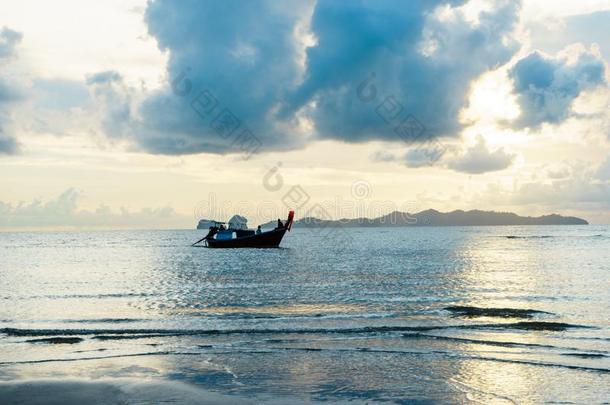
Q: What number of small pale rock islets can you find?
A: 2